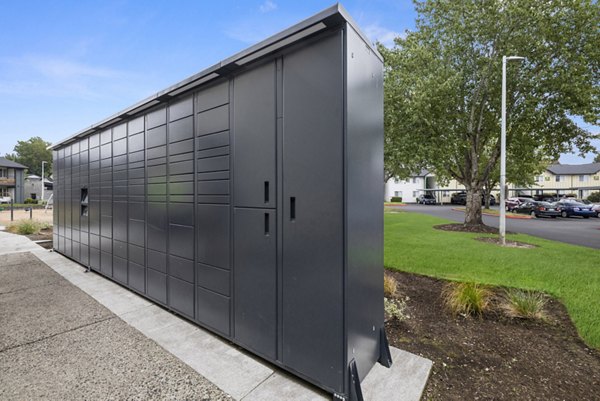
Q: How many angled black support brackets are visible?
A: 2